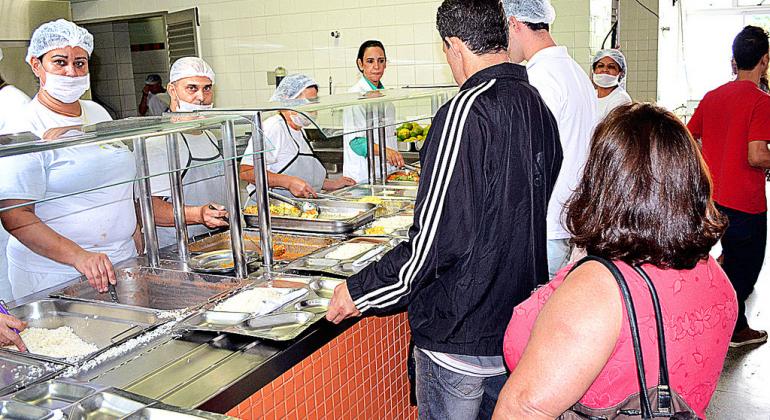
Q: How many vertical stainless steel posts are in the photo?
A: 6